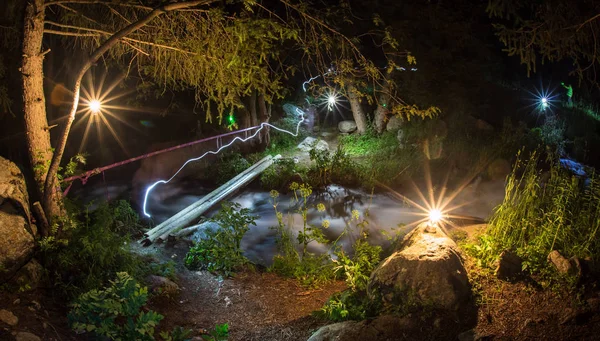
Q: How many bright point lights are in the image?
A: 4